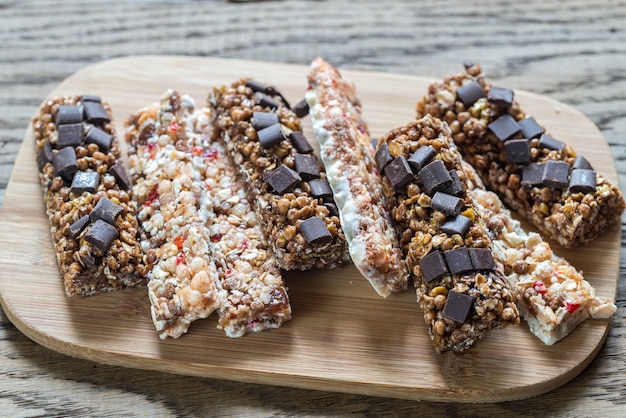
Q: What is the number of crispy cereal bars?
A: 8